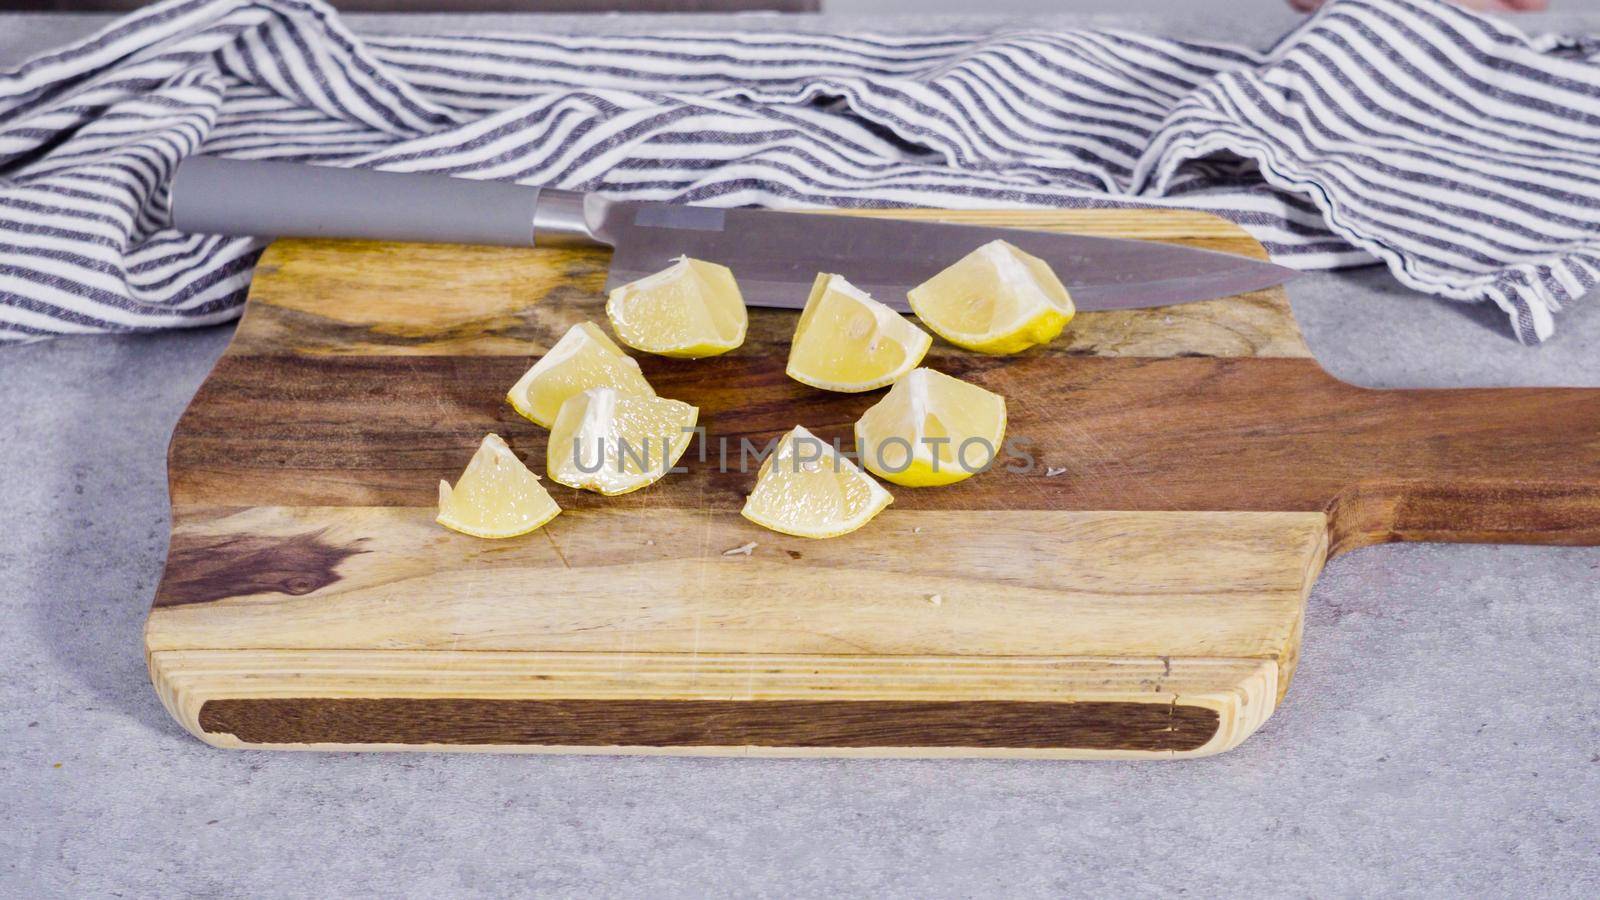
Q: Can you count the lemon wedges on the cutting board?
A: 8